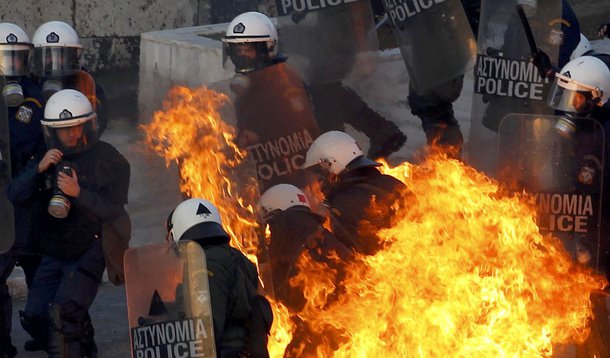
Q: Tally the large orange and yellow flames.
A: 2